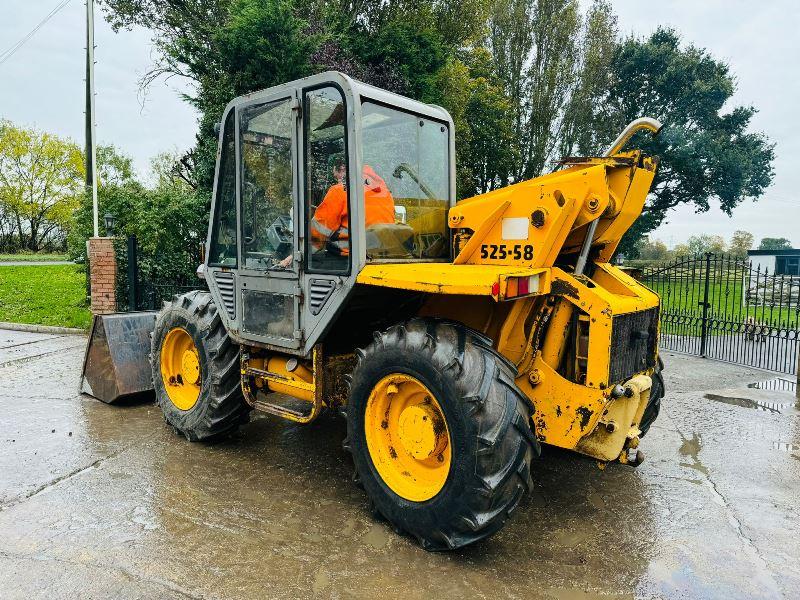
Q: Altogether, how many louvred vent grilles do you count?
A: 2